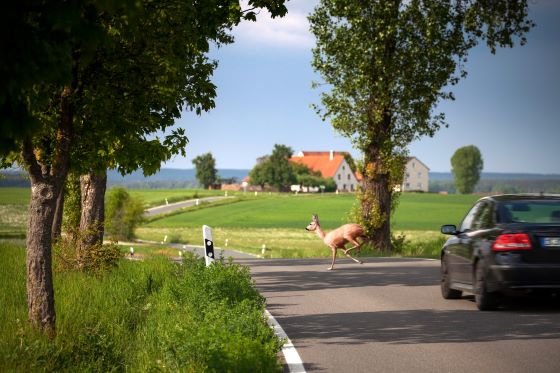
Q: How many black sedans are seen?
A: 1